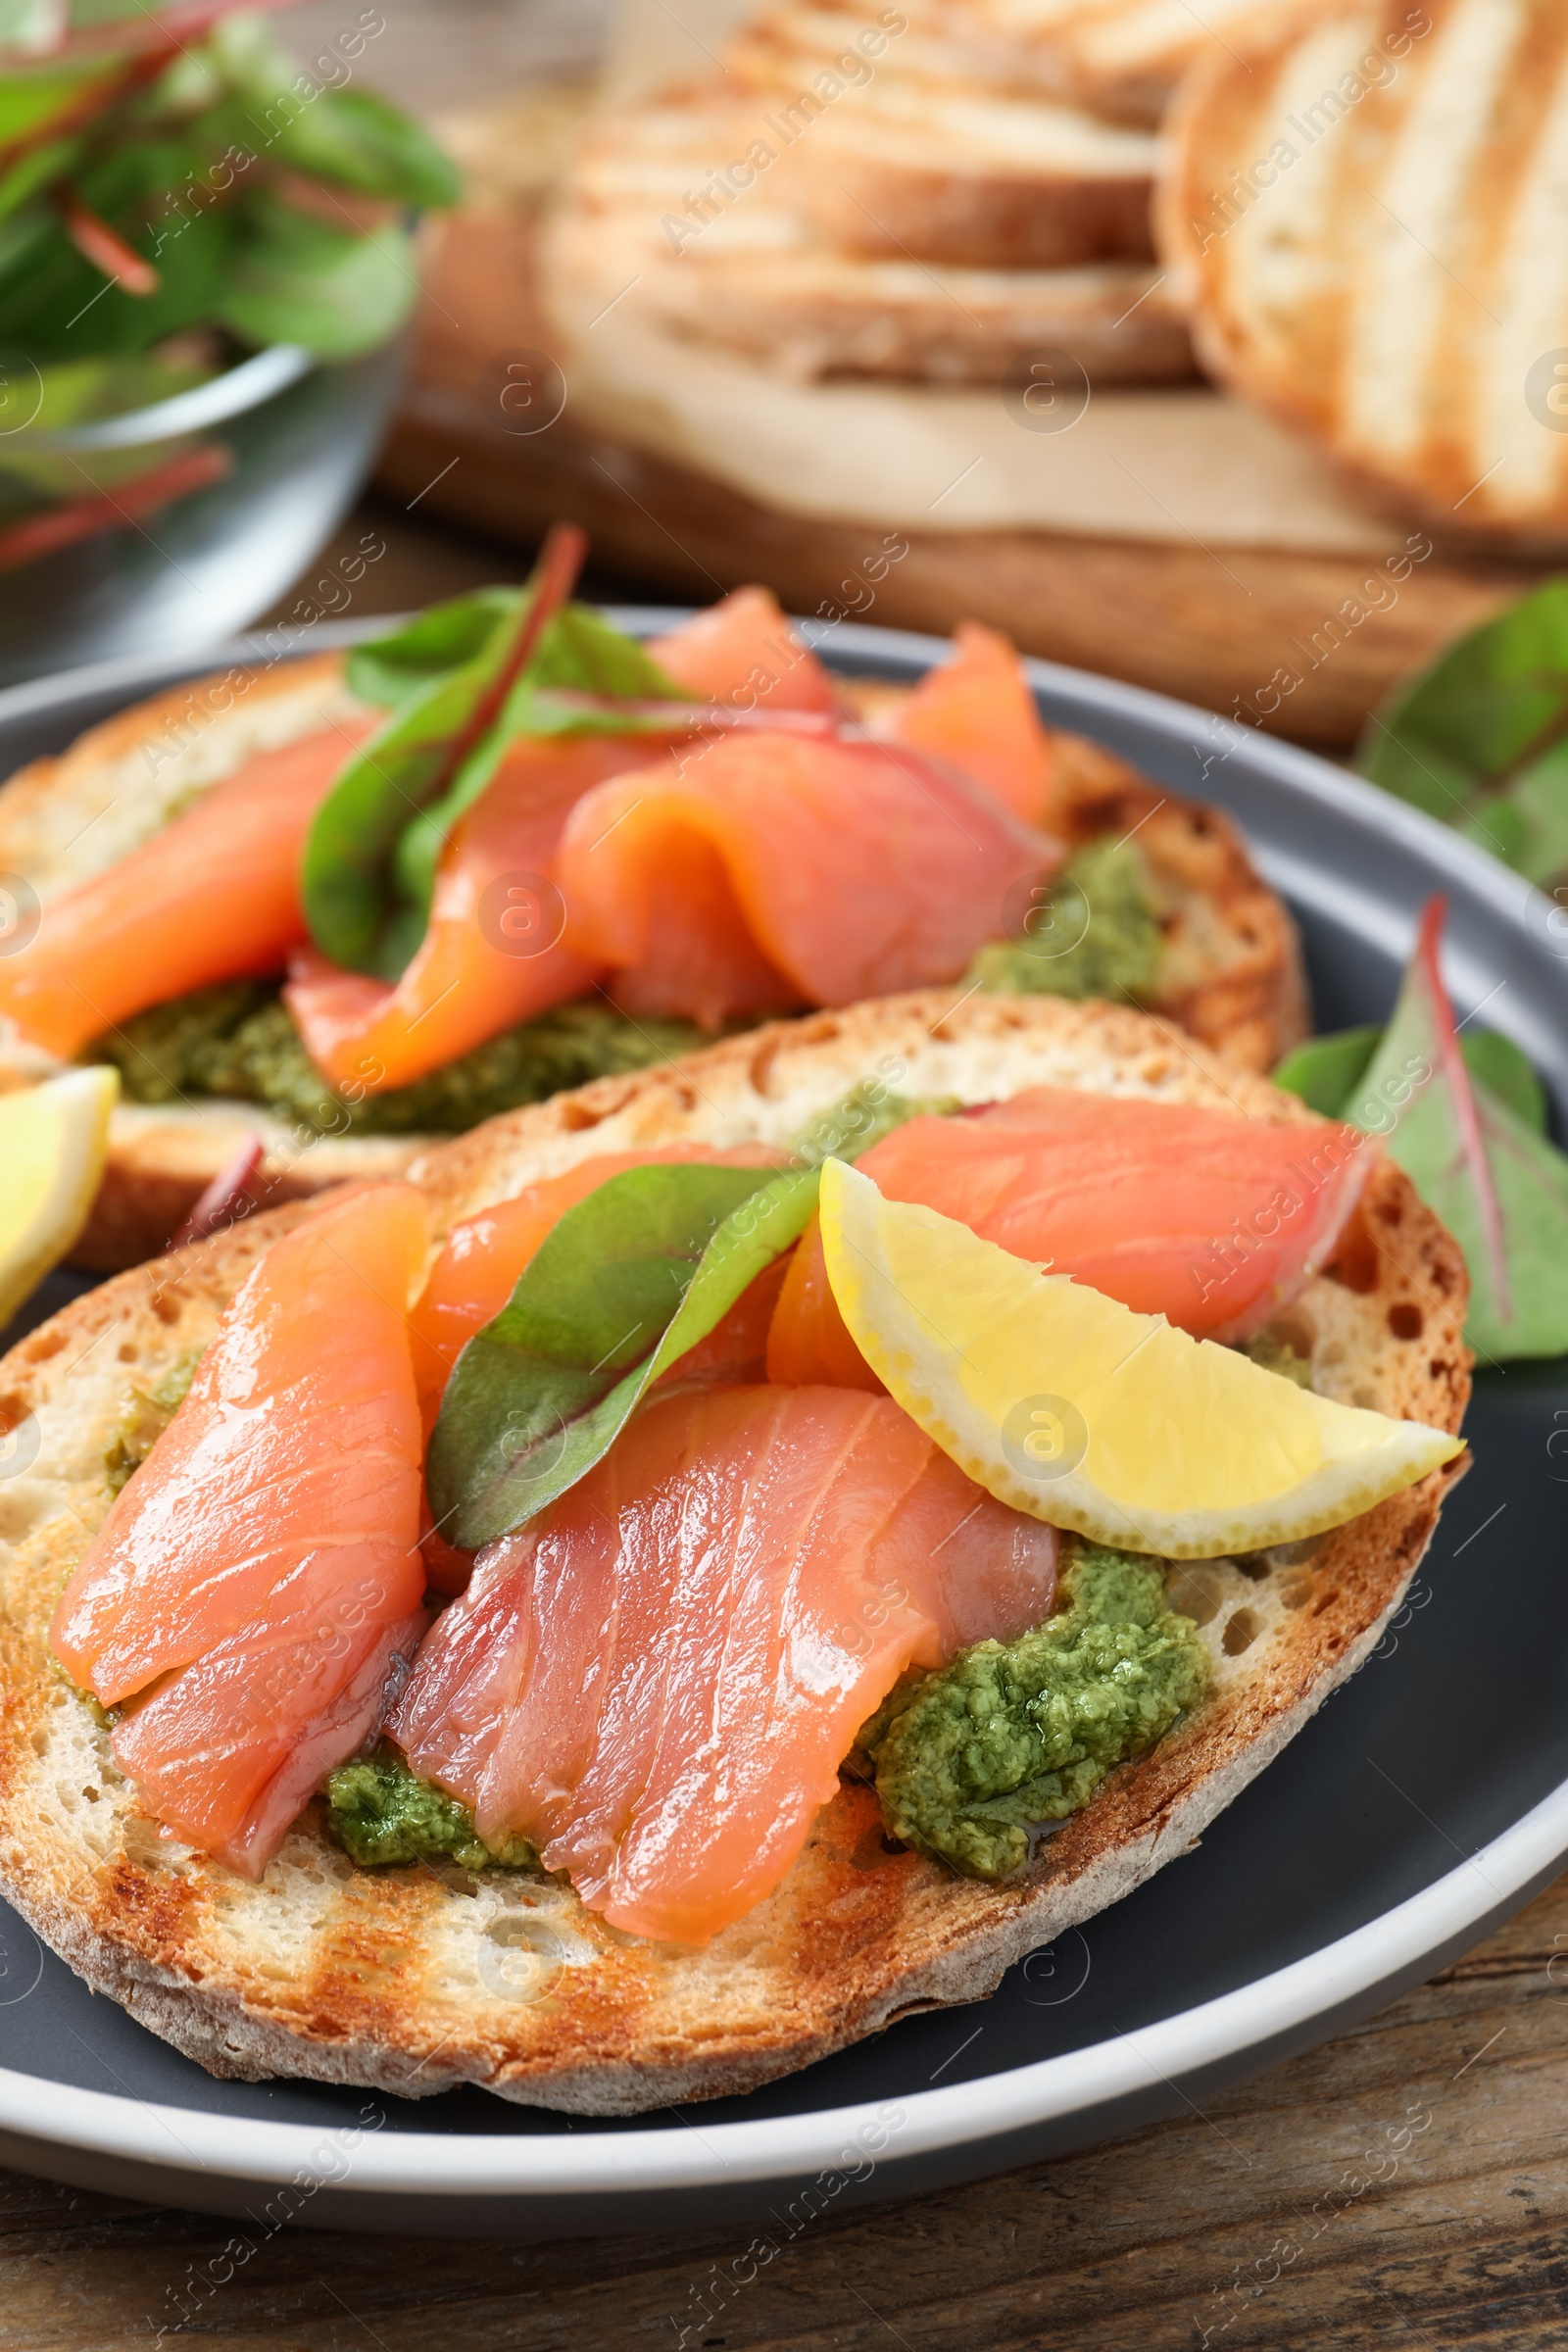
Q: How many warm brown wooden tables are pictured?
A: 1